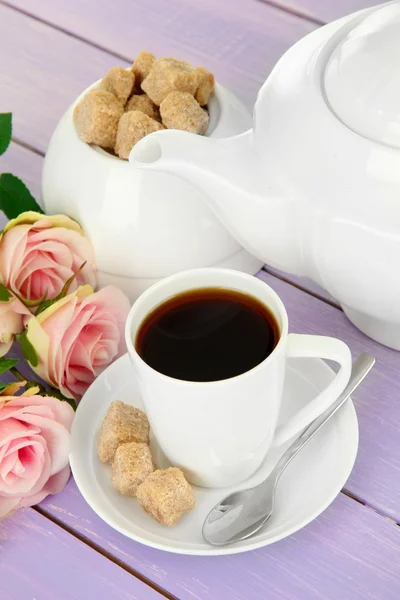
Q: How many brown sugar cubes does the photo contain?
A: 11